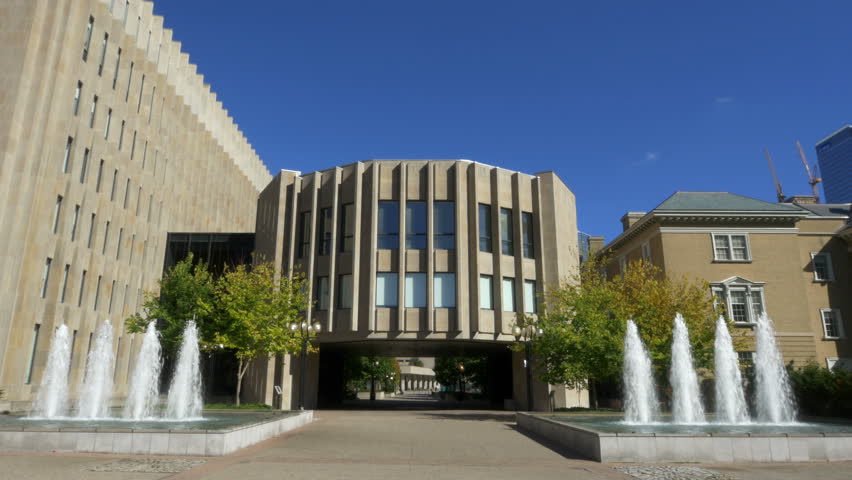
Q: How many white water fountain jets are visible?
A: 8